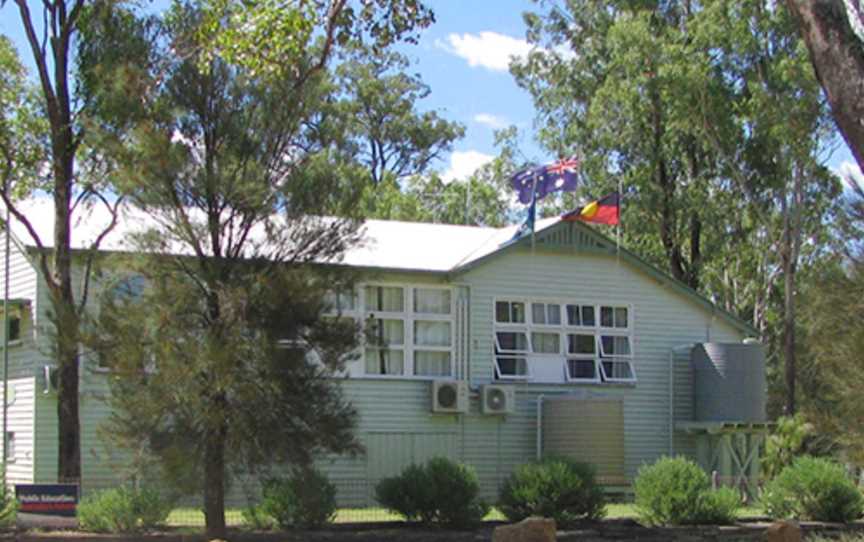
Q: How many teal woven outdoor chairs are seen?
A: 0